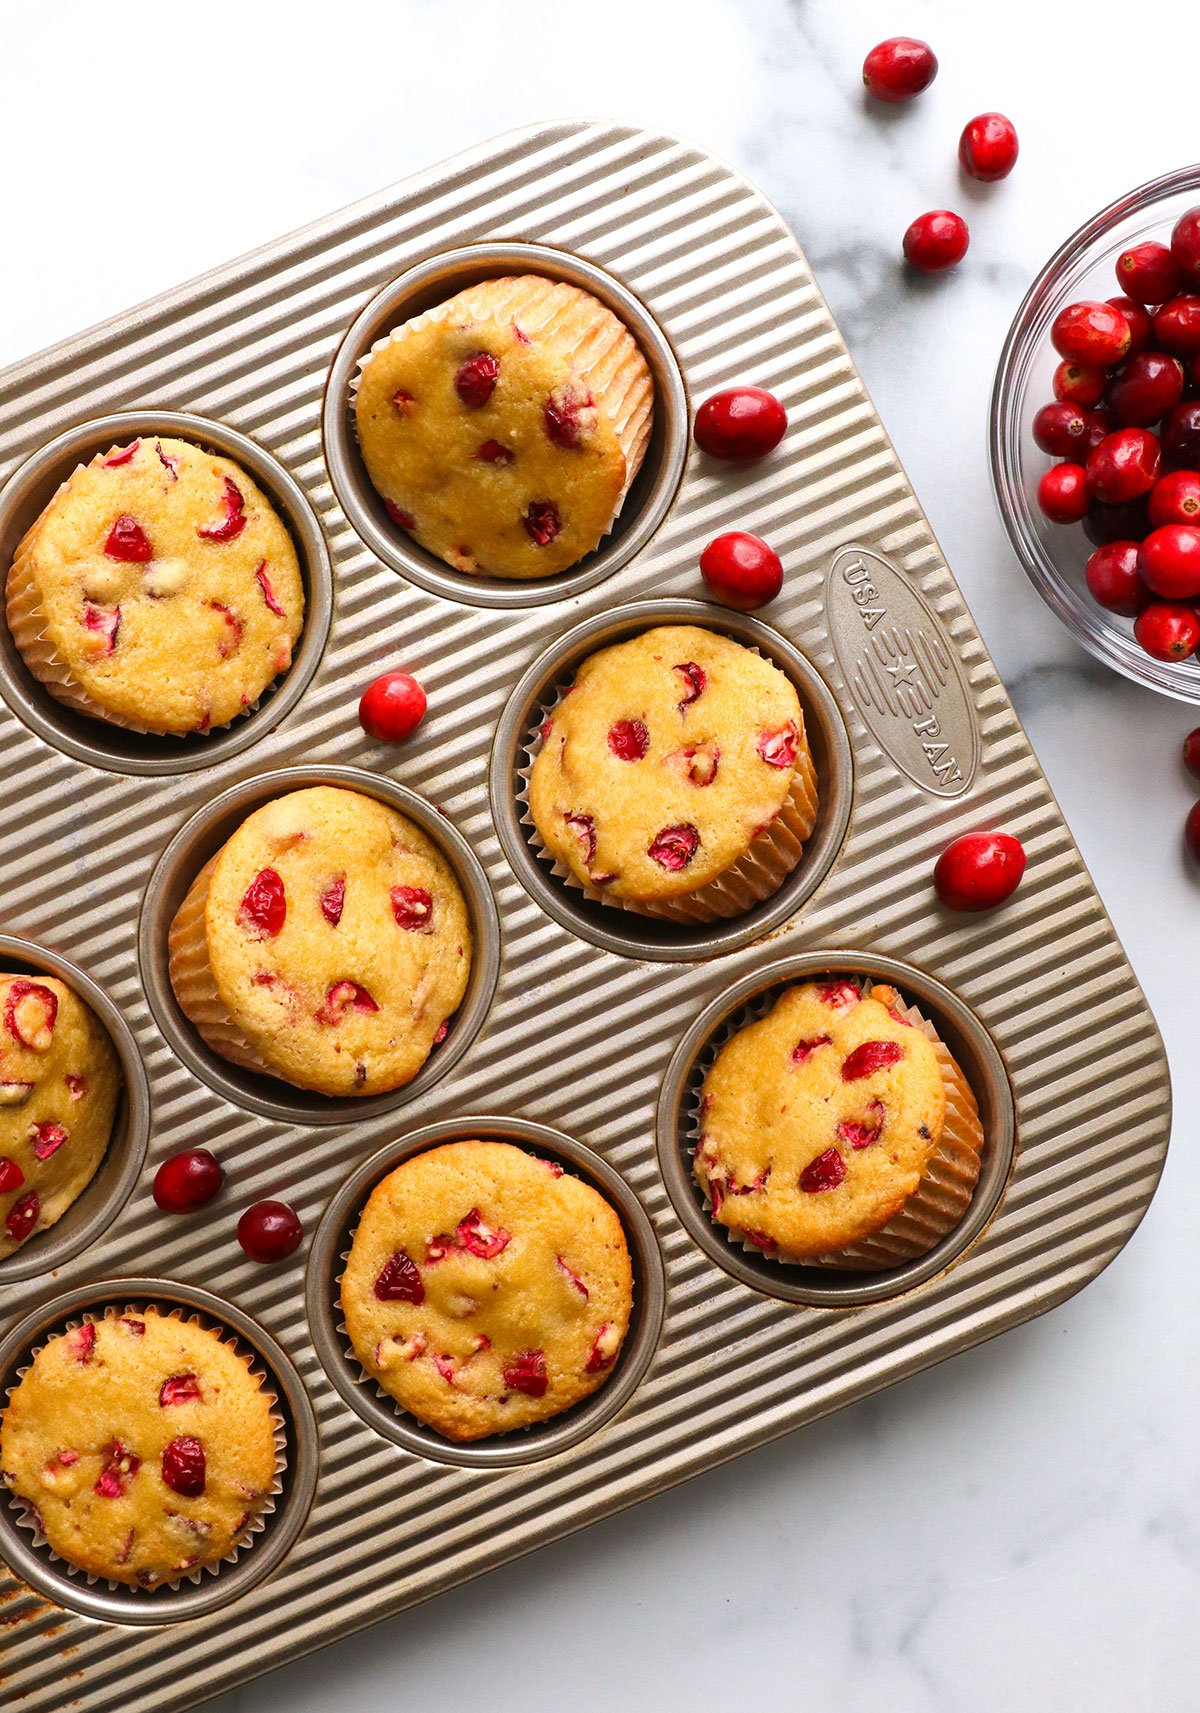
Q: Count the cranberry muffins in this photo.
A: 8